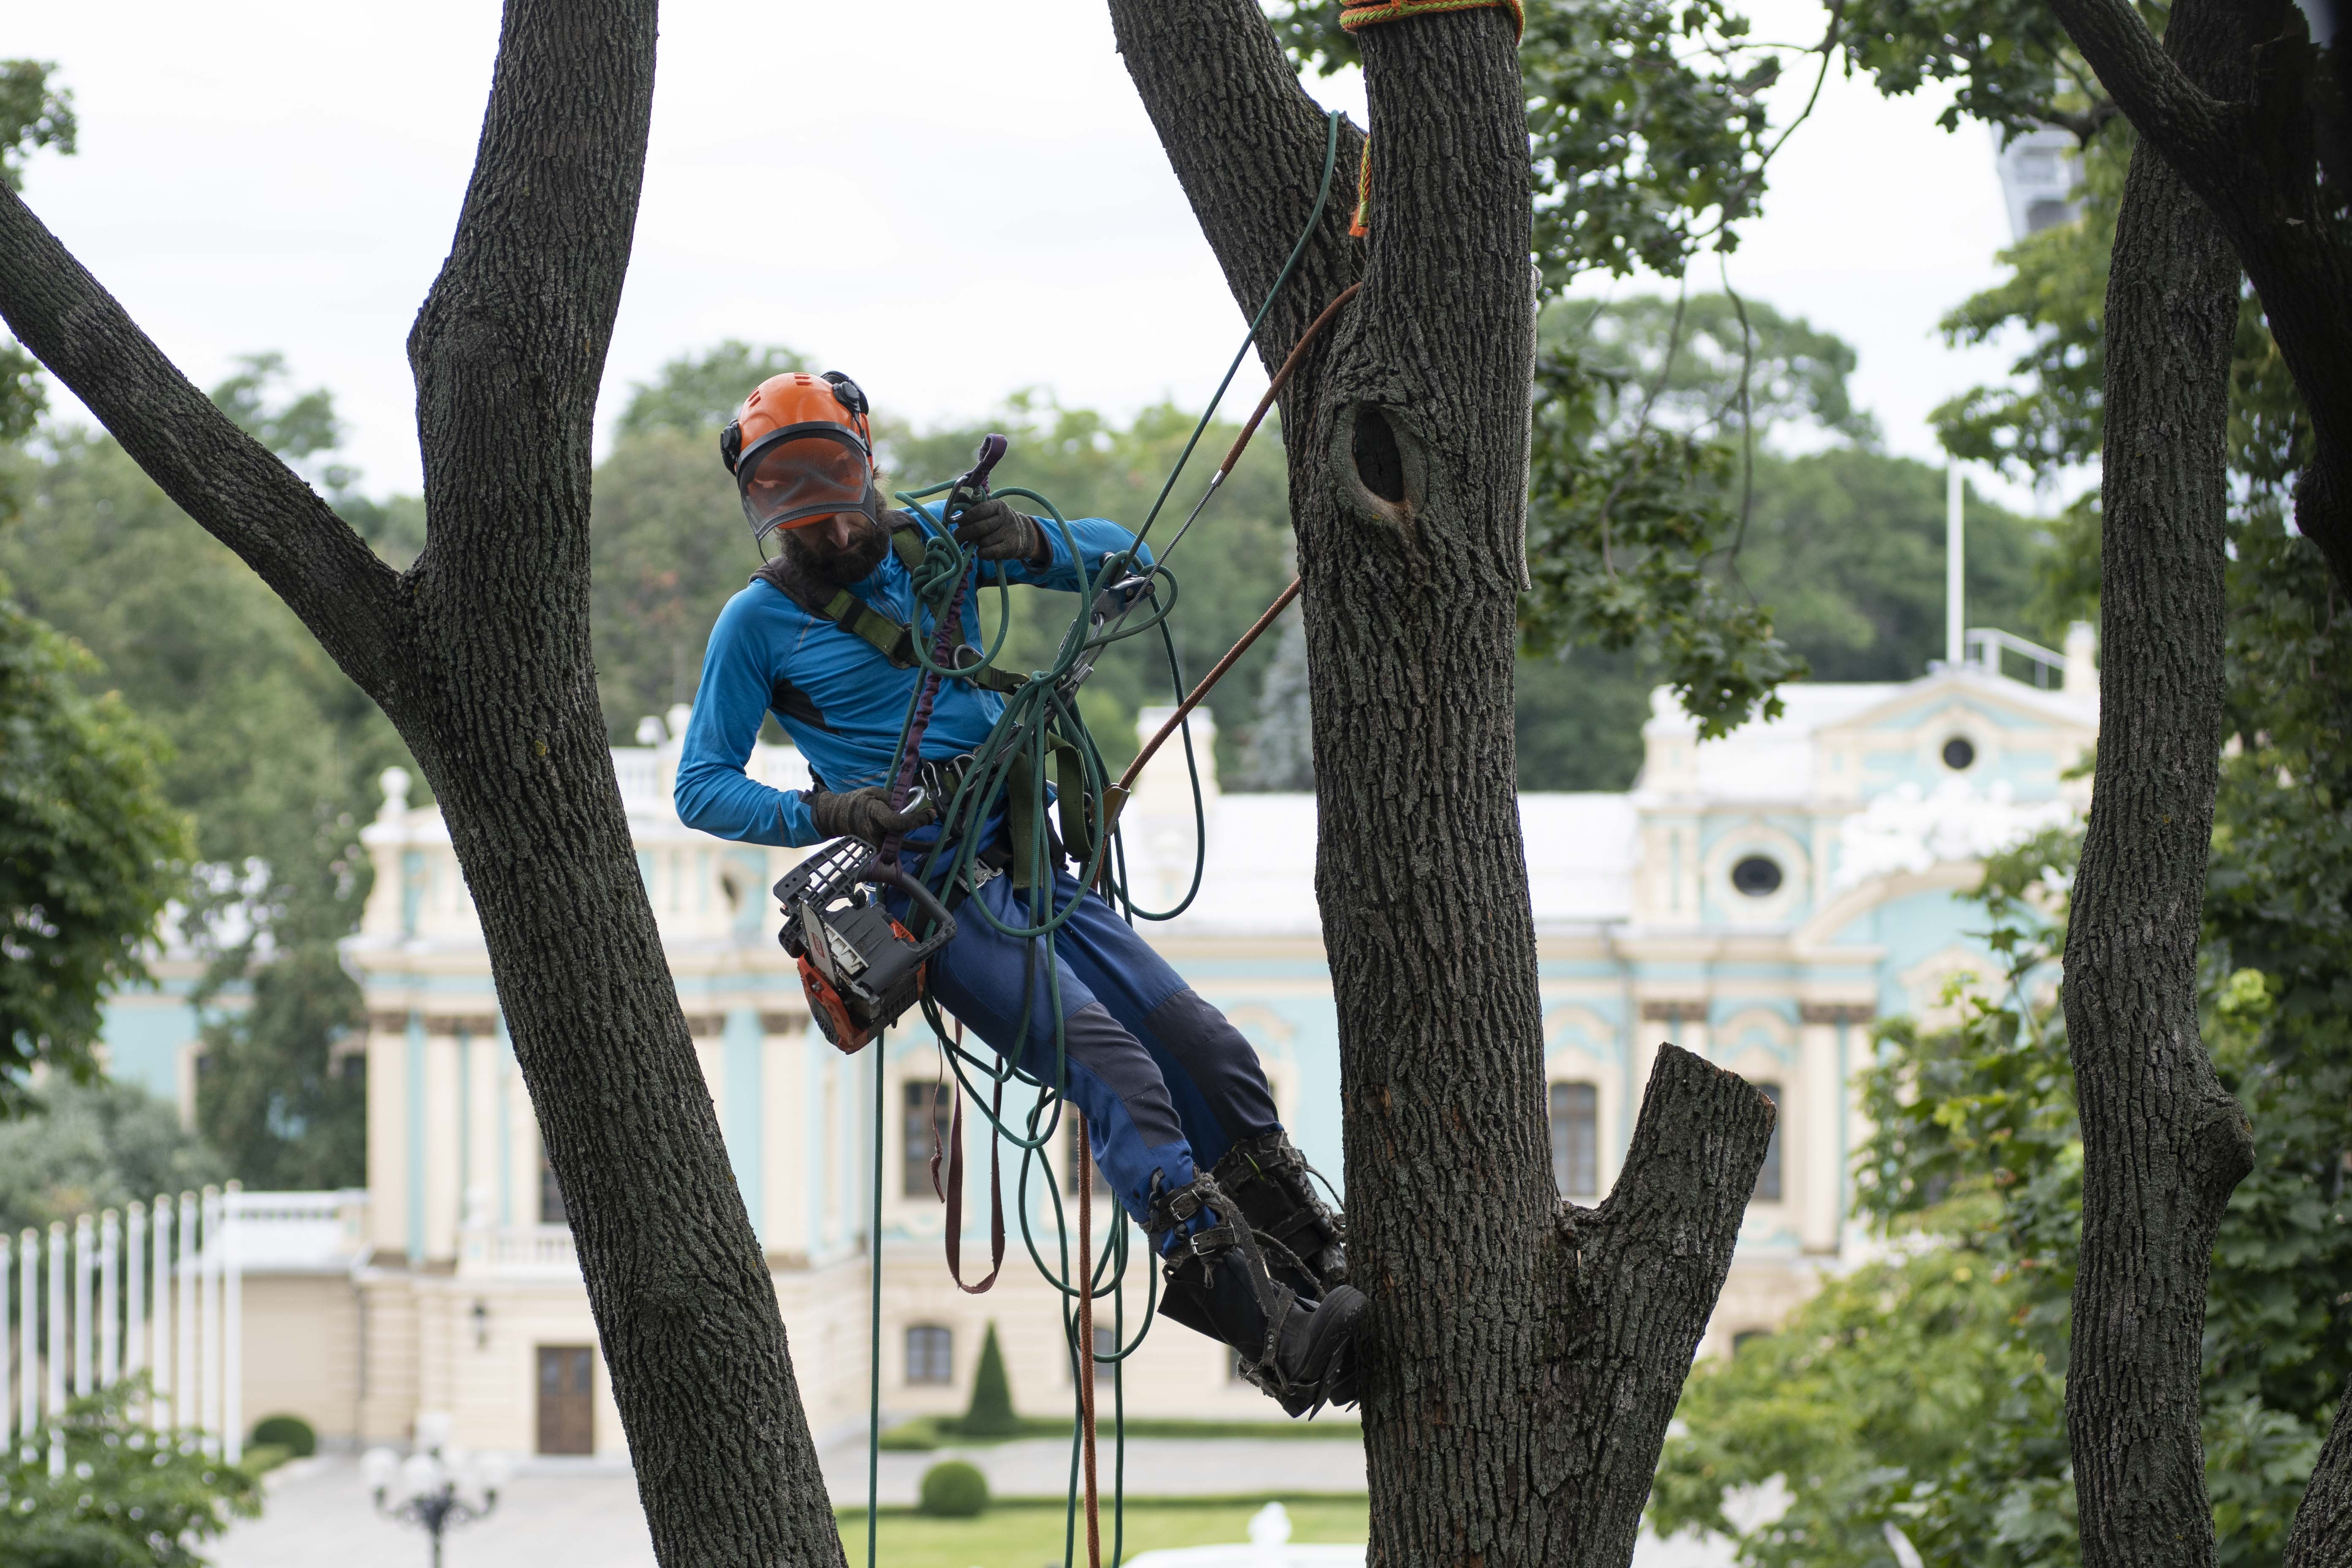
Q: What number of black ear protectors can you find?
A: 2